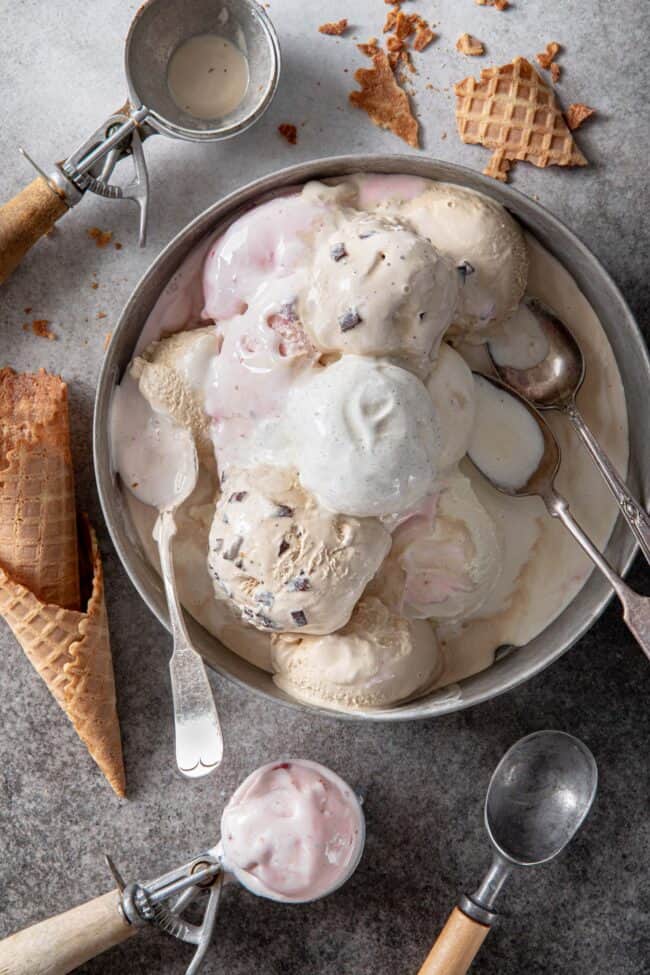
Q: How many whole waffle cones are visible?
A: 2